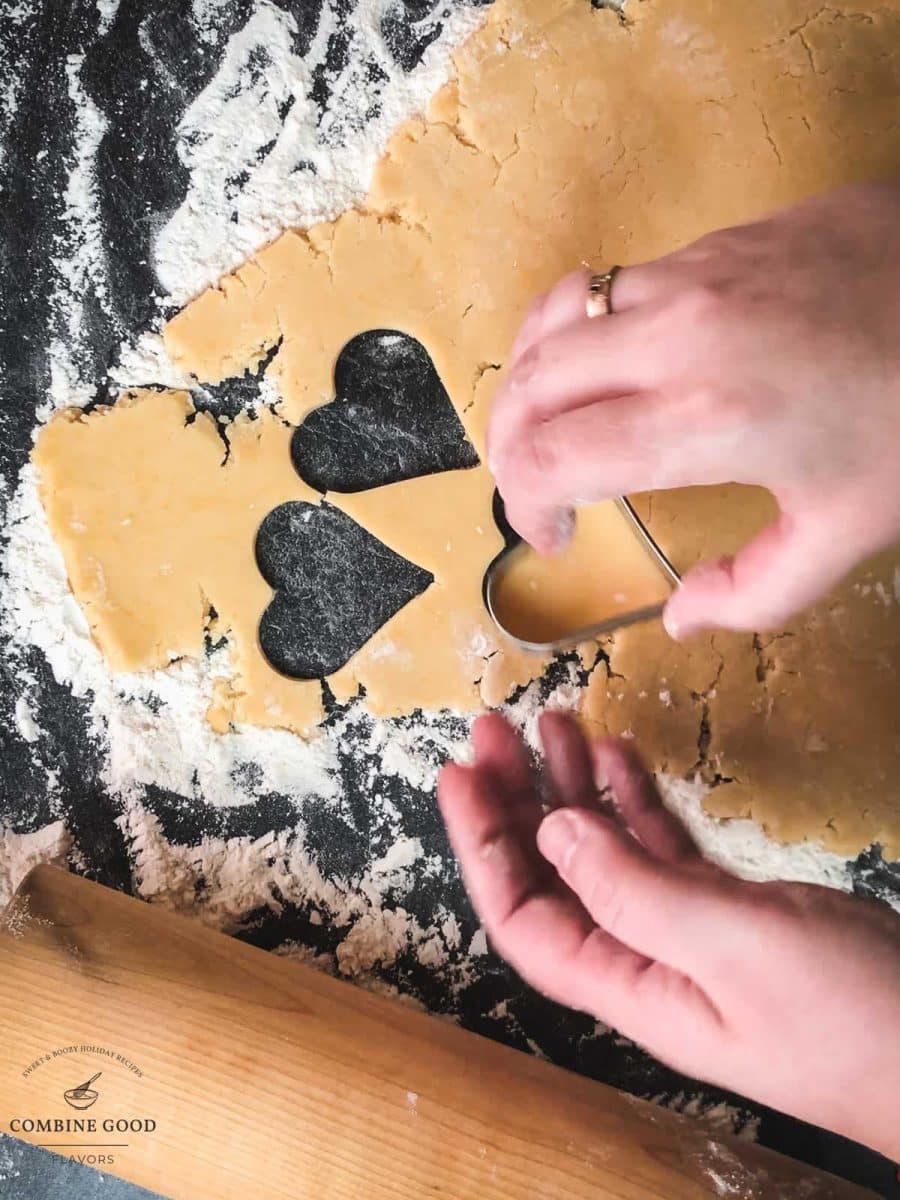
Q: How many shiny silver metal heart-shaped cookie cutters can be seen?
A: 1